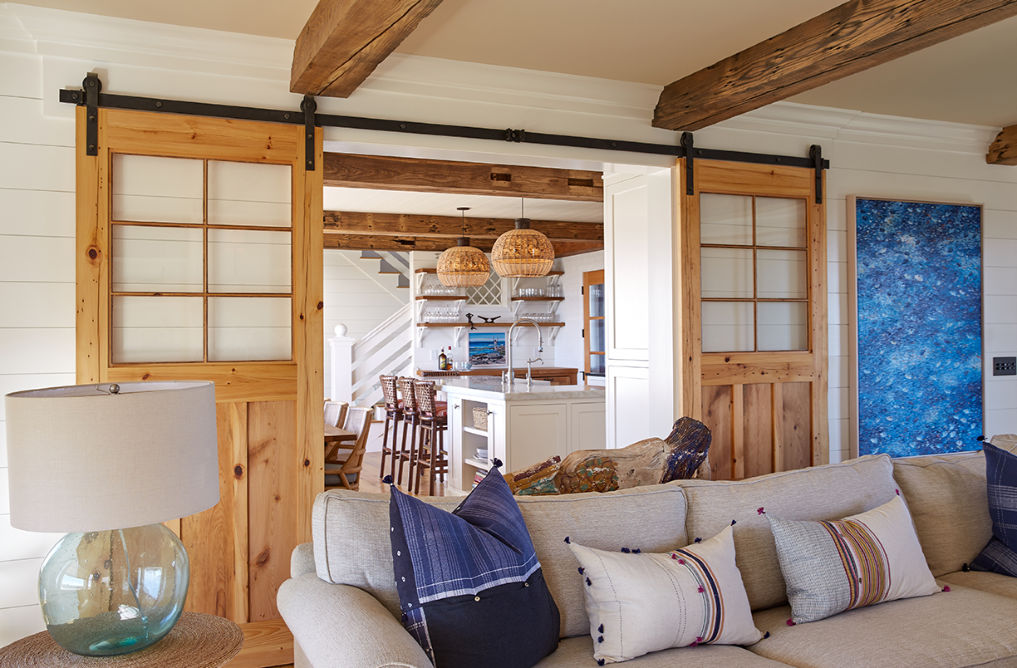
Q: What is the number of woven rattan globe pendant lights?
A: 2